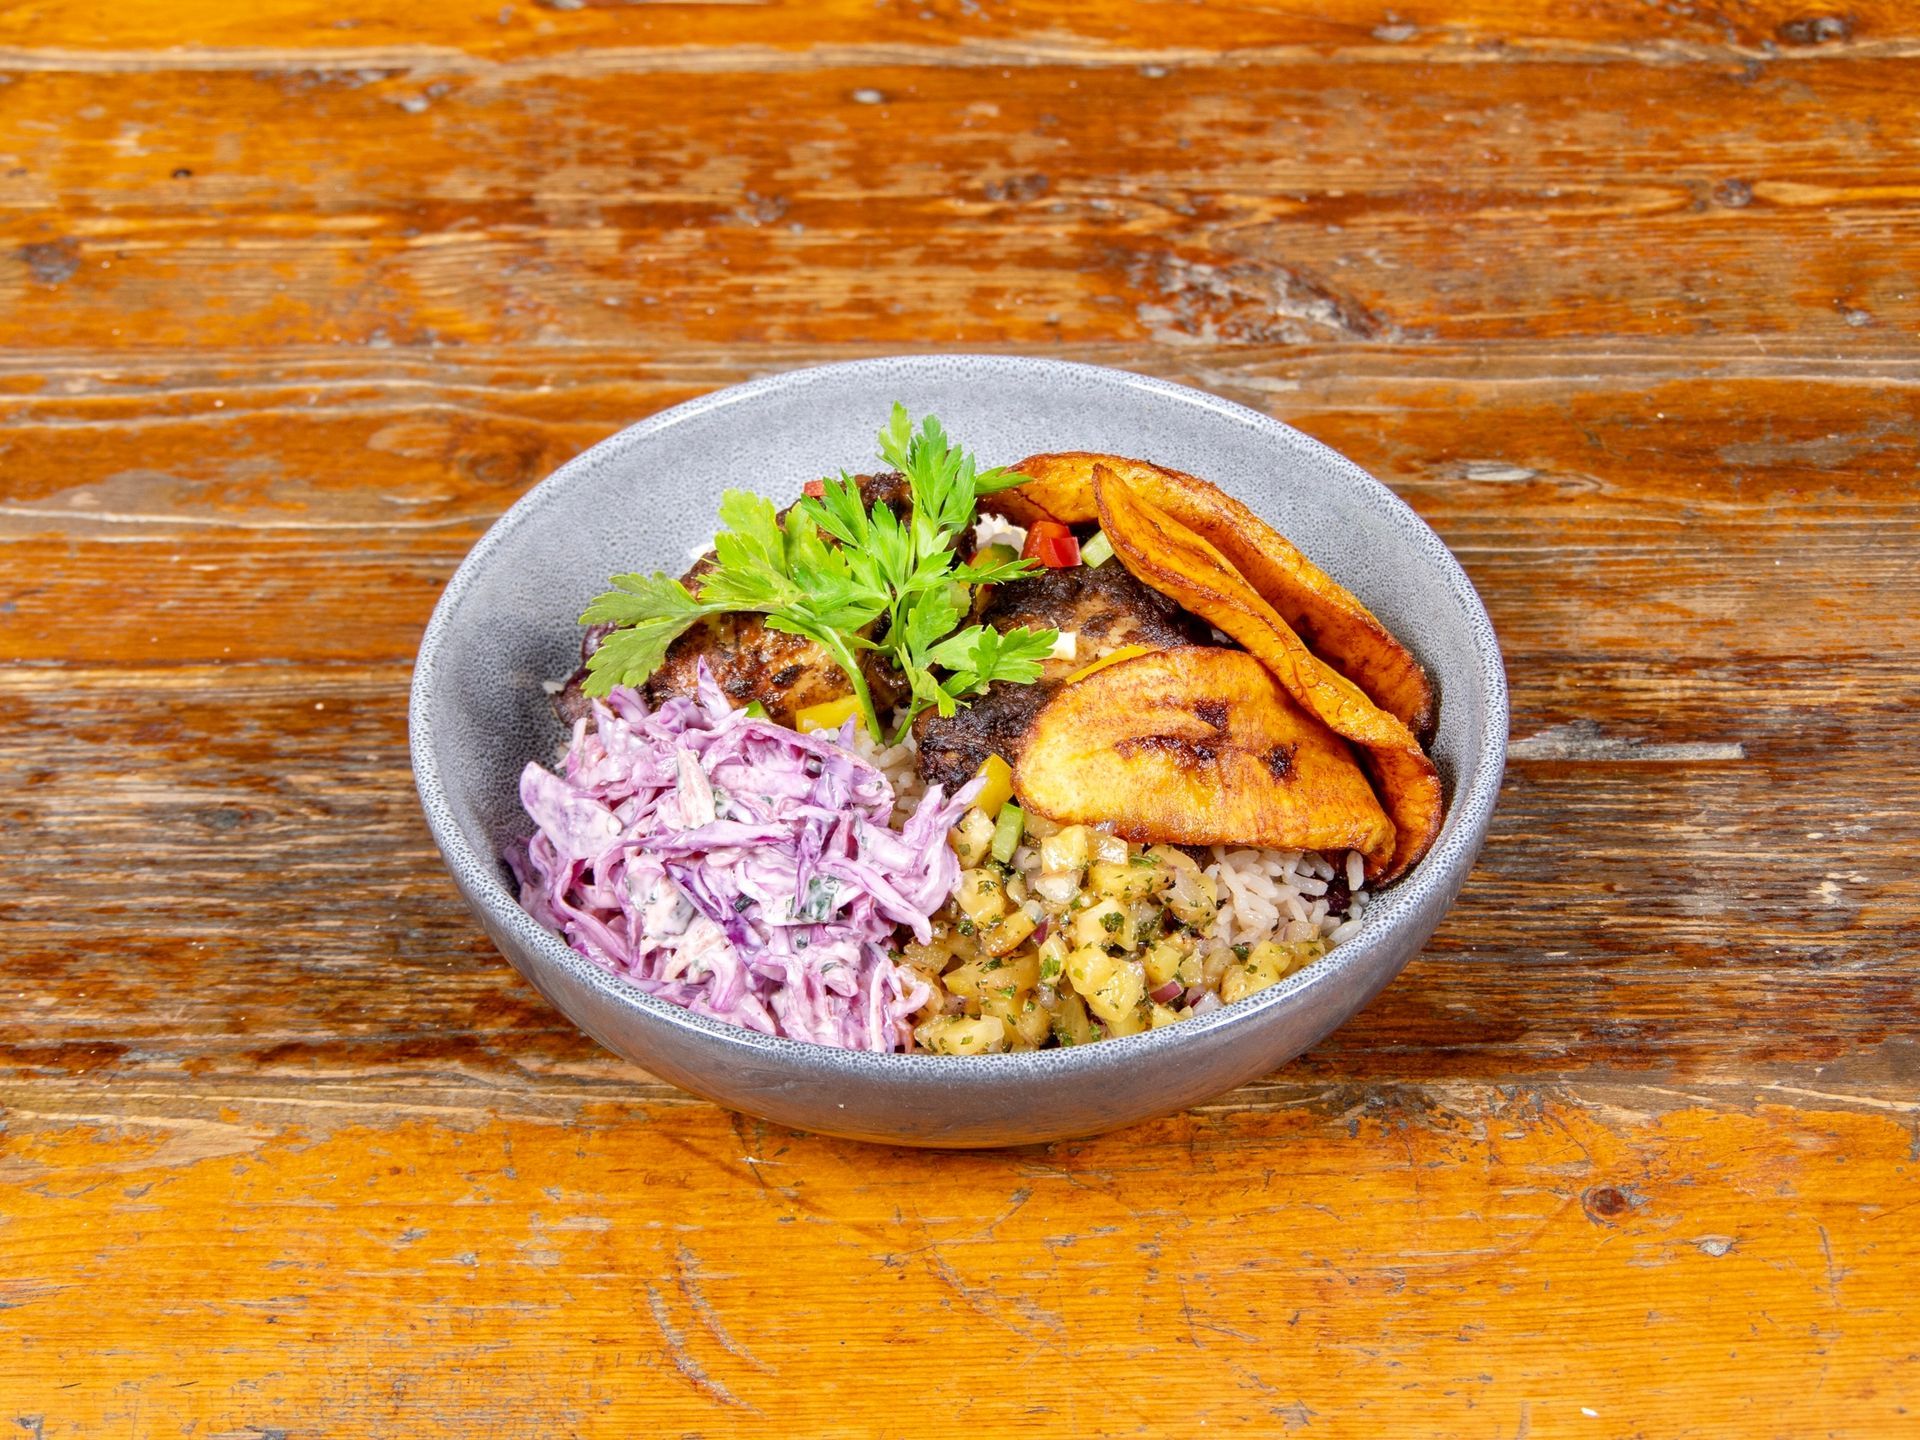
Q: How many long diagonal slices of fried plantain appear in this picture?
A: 3